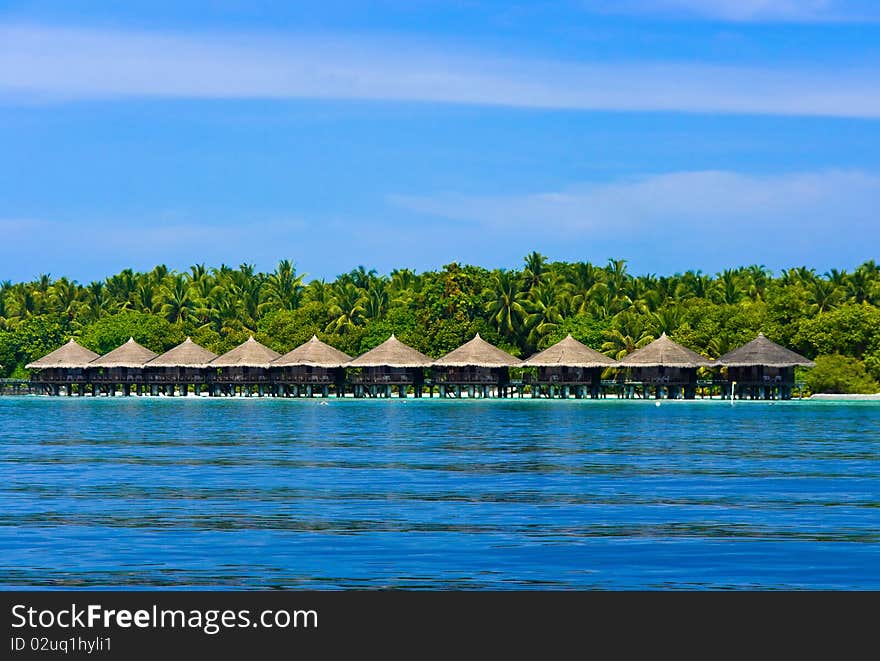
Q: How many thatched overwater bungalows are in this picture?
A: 10